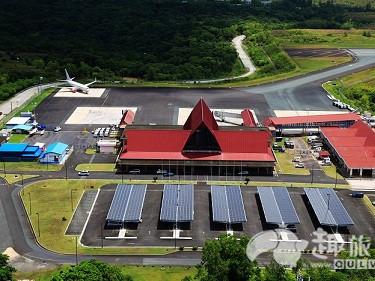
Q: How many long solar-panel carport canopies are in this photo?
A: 5